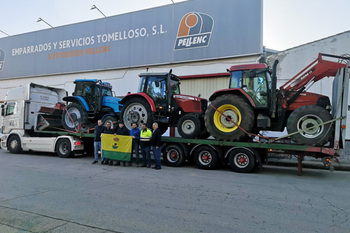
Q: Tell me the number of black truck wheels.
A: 5